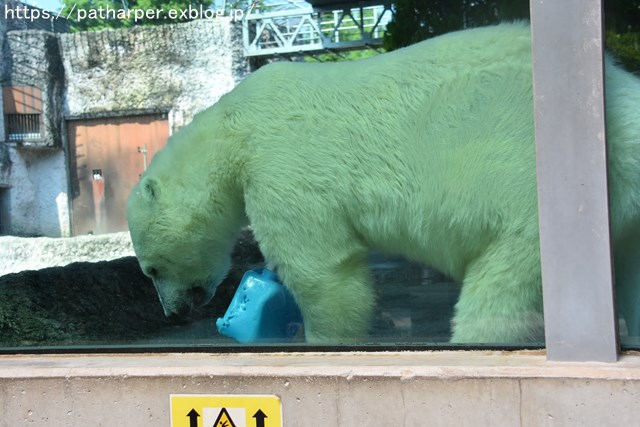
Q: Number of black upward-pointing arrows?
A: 2